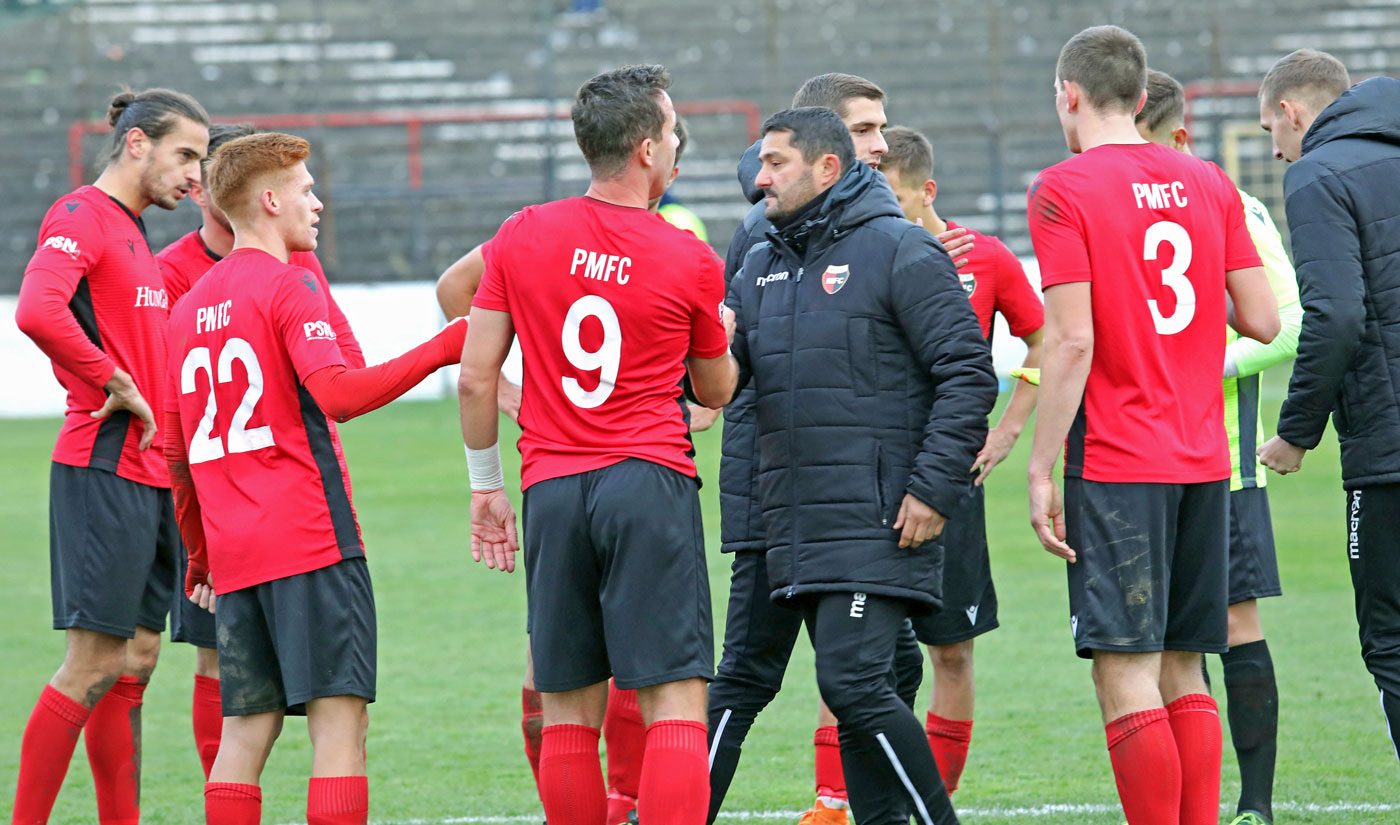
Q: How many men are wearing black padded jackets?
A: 3